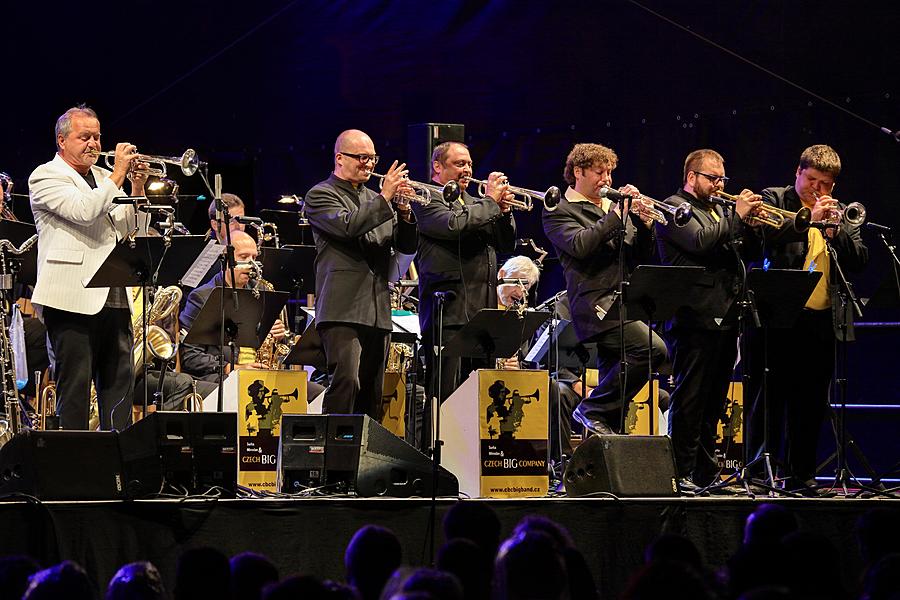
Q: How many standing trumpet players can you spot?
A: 6